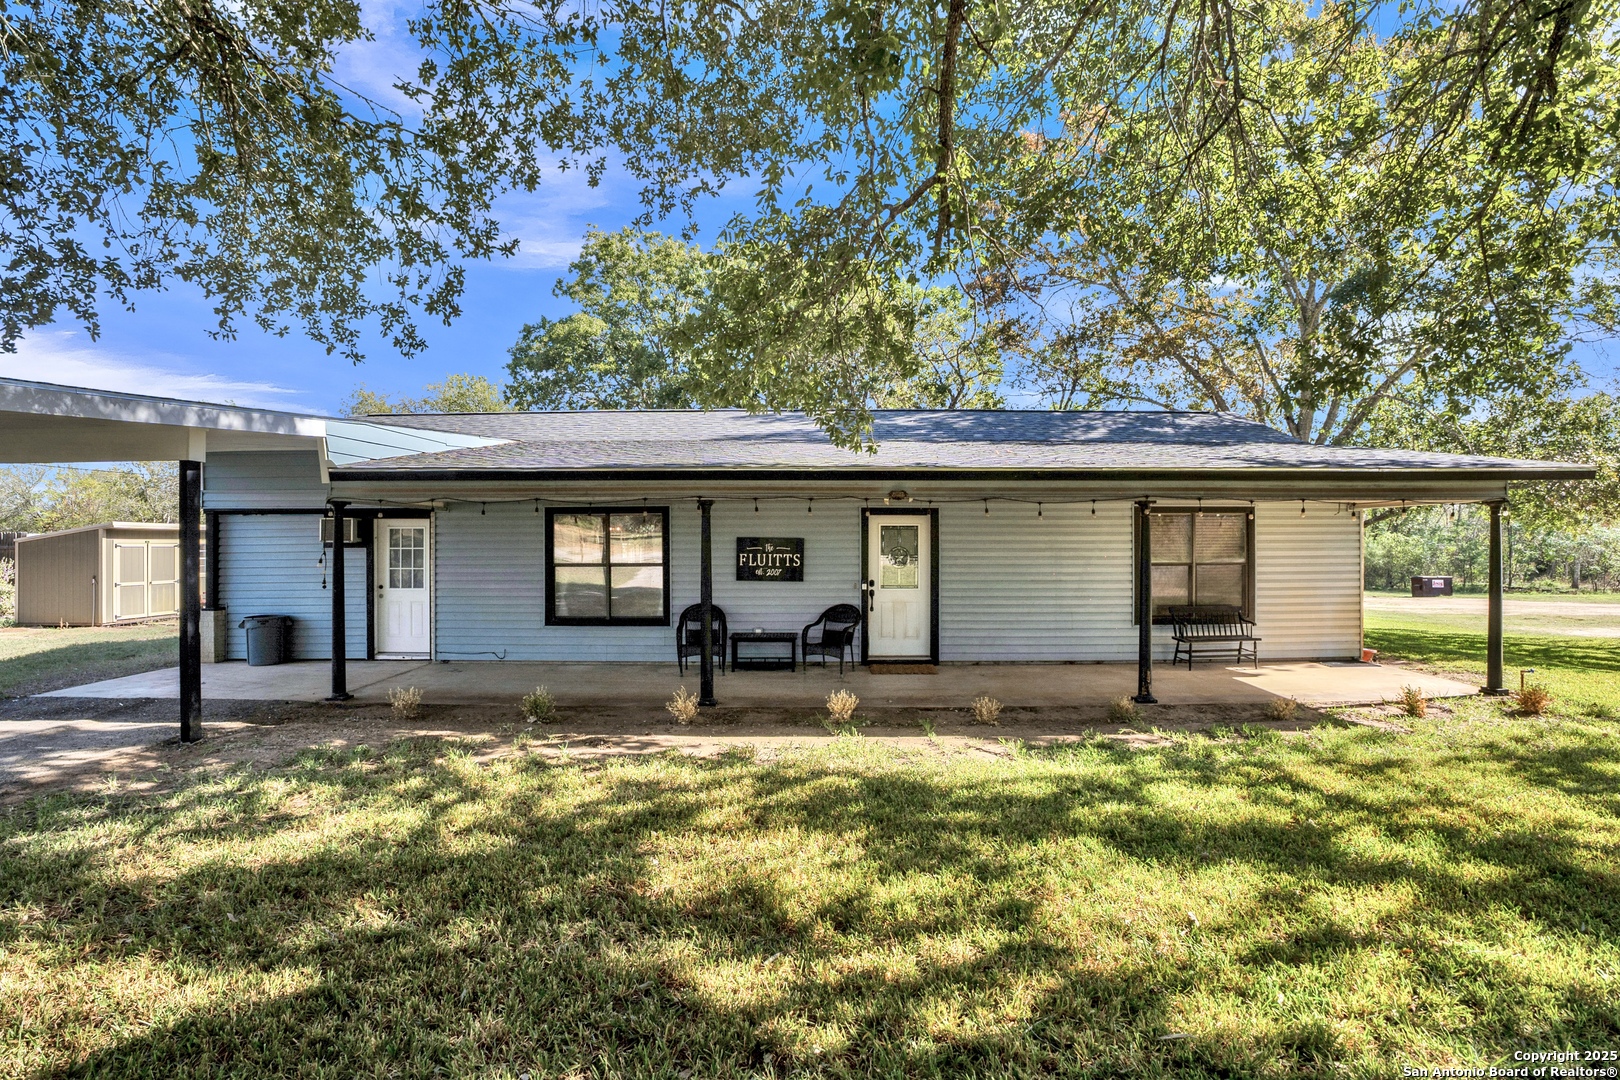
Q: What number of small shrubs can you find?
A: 9